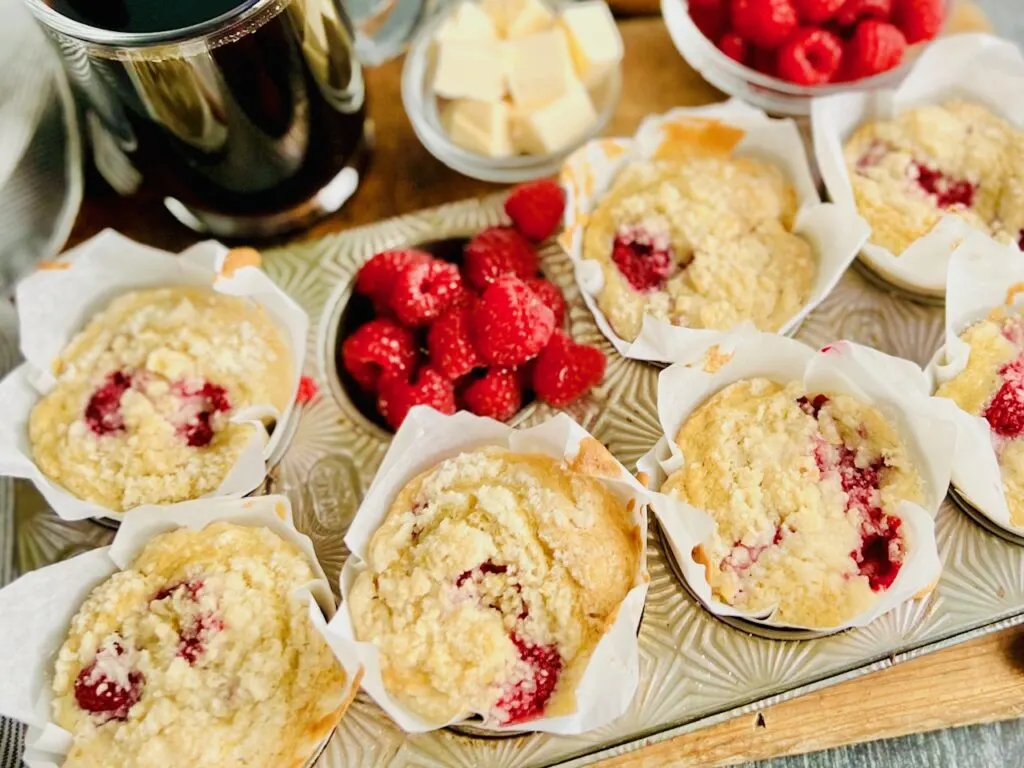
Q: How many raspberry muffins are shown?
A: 7